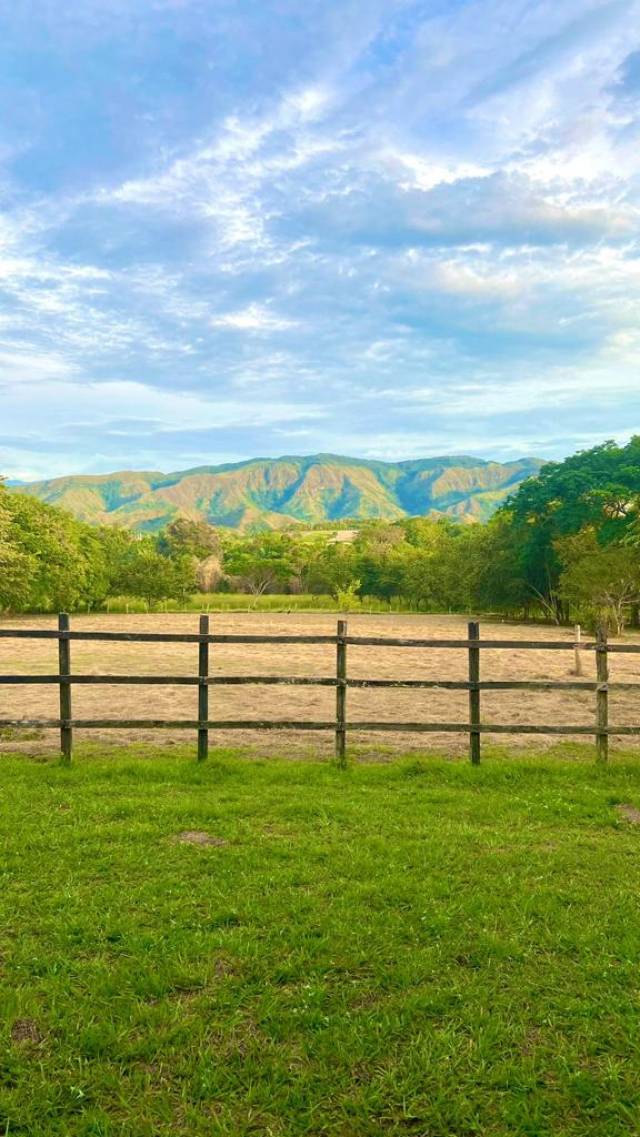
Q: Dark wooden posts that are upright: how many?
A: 5